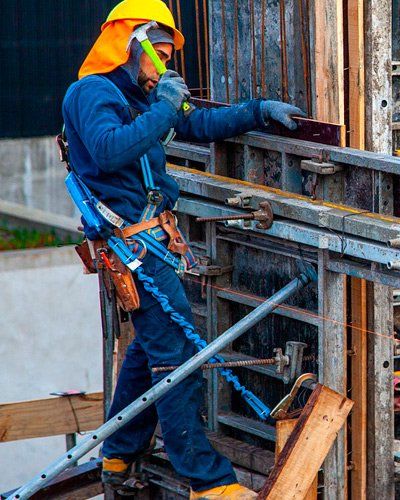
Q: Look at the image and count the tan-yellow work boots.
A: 2